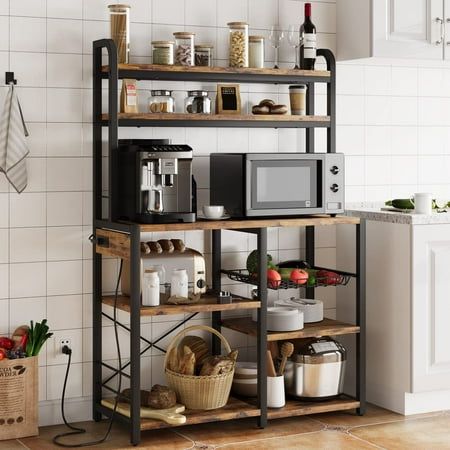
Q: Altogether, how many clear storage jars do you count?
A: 8